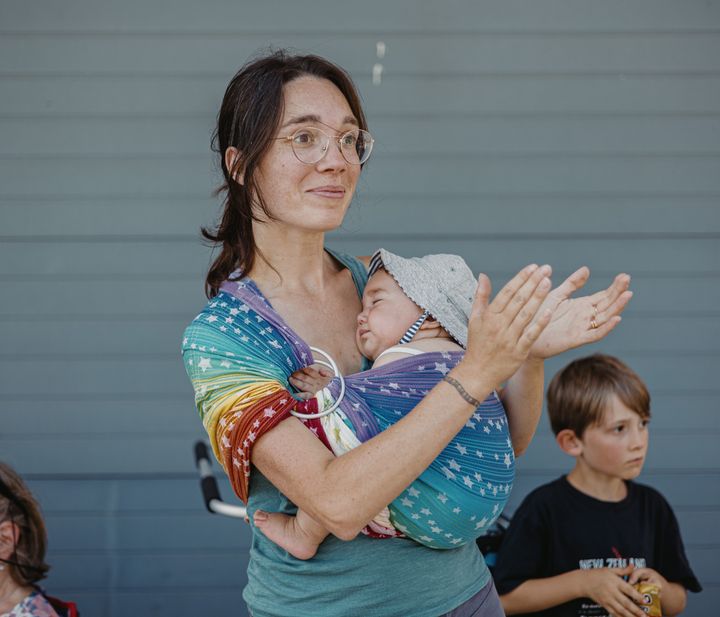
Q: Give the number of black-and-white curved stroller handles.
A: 1